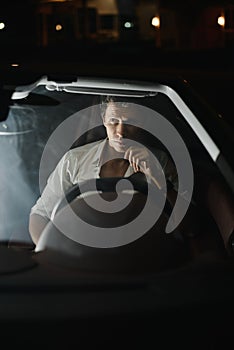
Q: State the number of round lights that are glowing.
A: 5